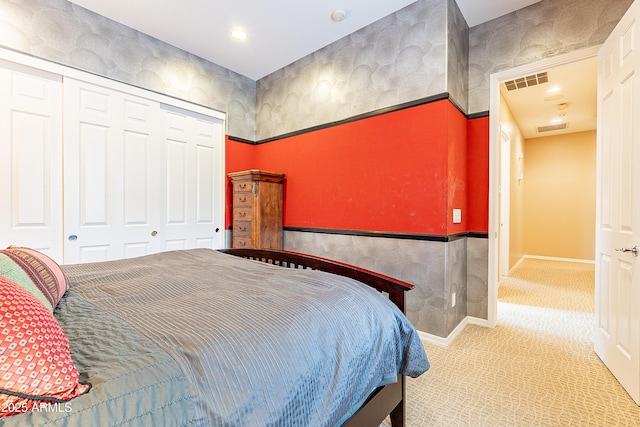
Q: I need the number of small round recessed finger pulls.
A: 3